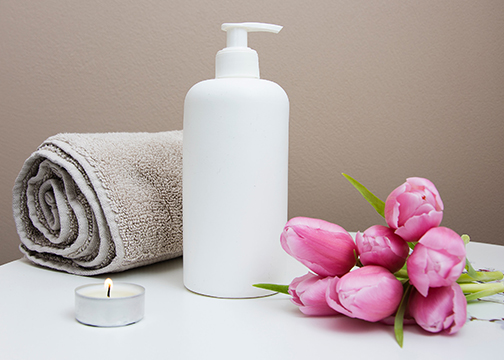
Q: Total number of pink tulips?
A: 7